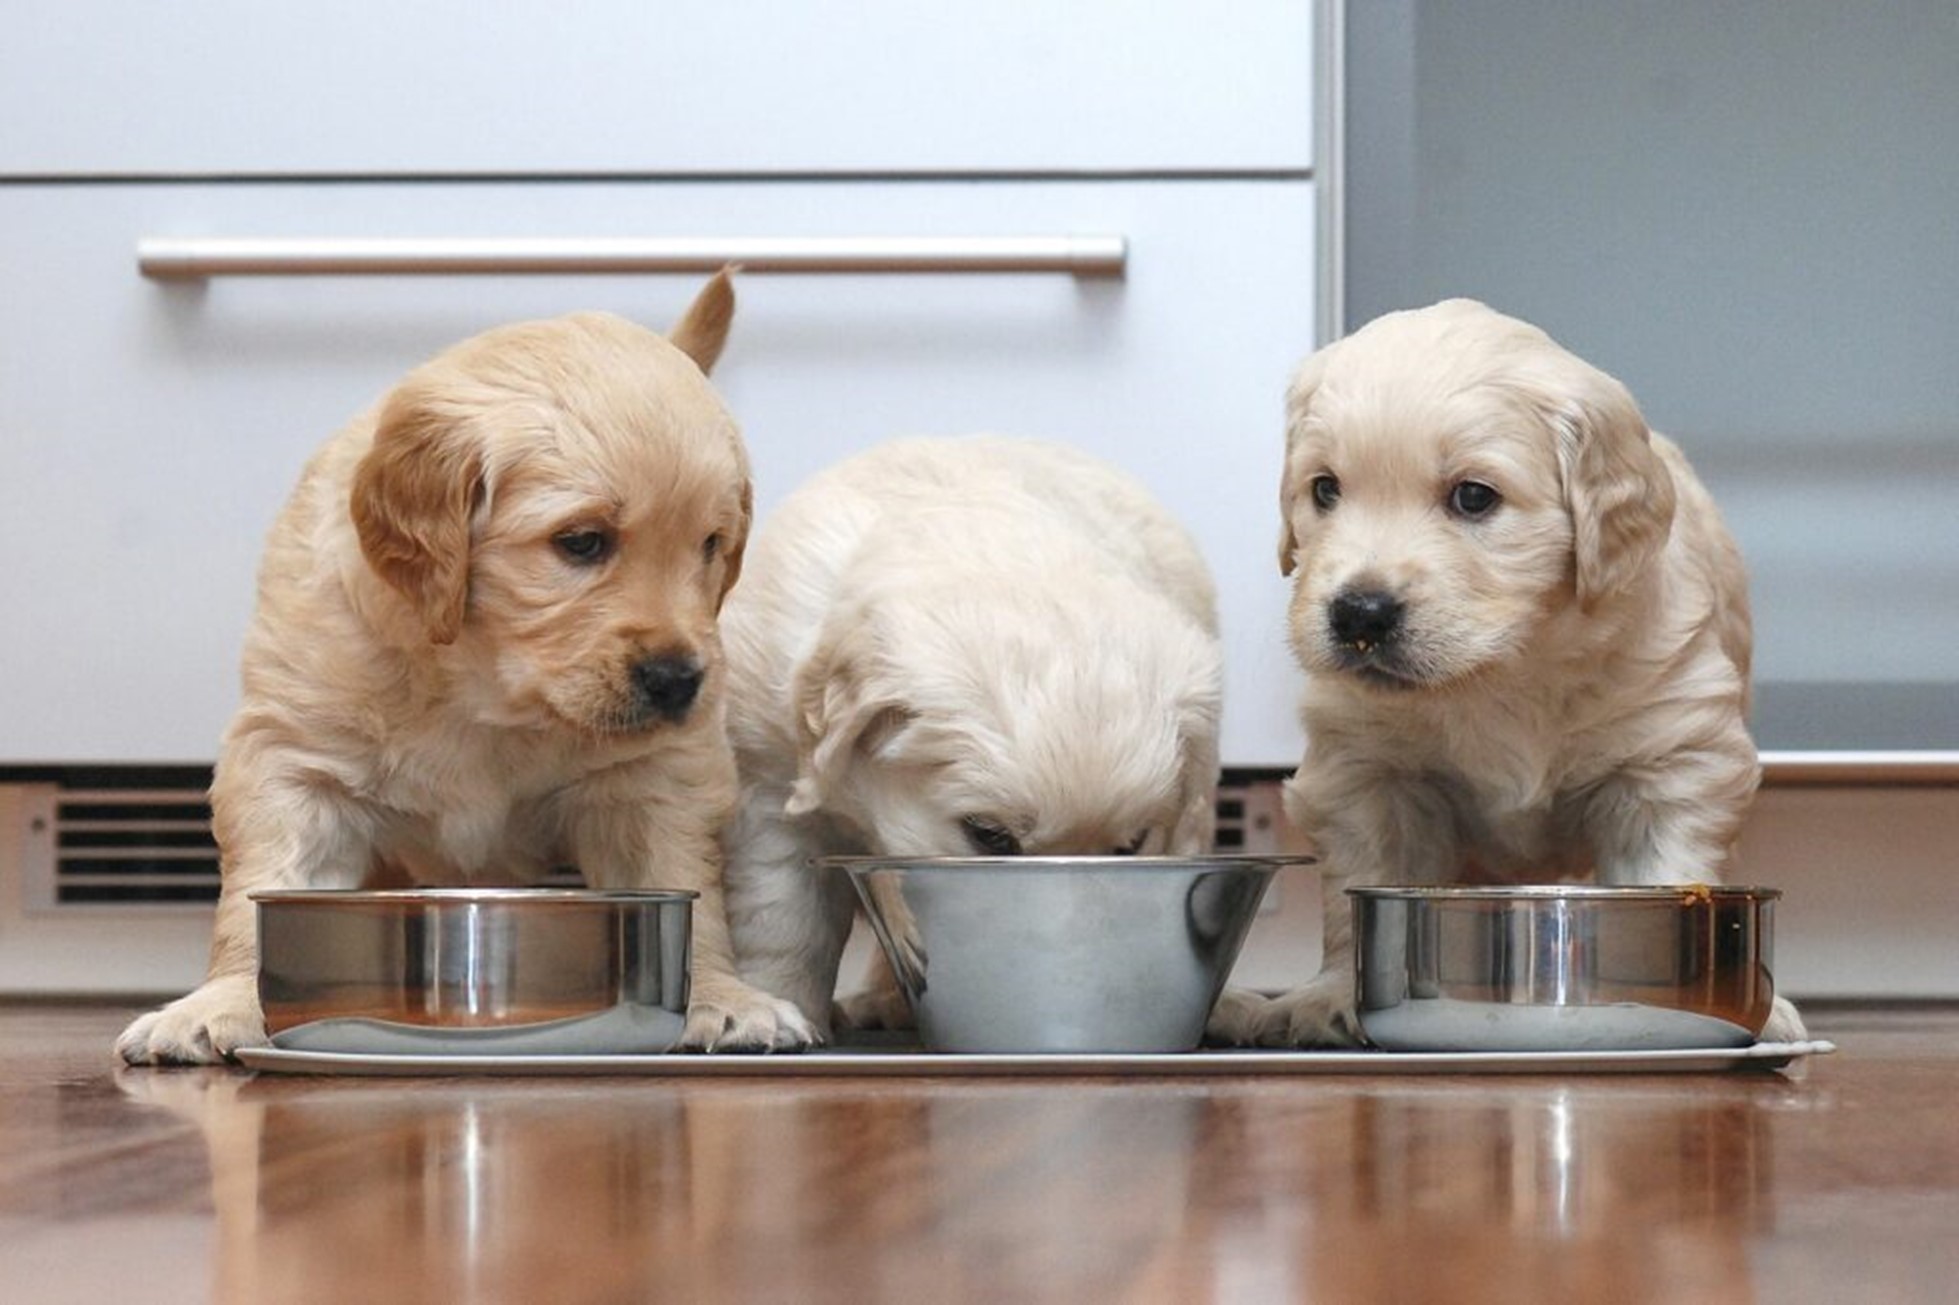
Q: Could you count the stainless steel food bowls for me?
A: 3